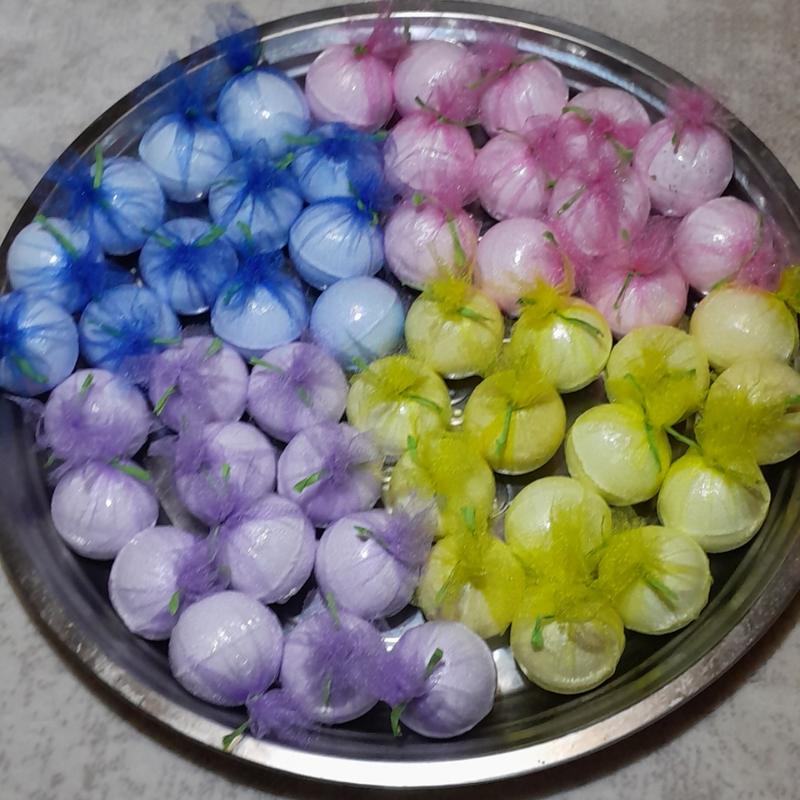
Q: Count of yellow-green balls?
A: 14